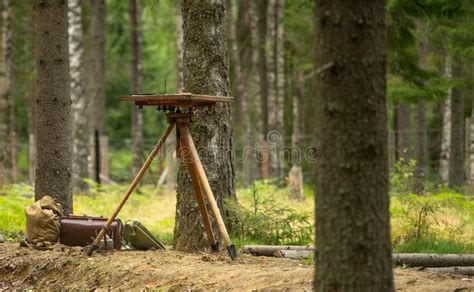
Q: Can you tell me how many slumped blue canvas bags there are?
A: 0